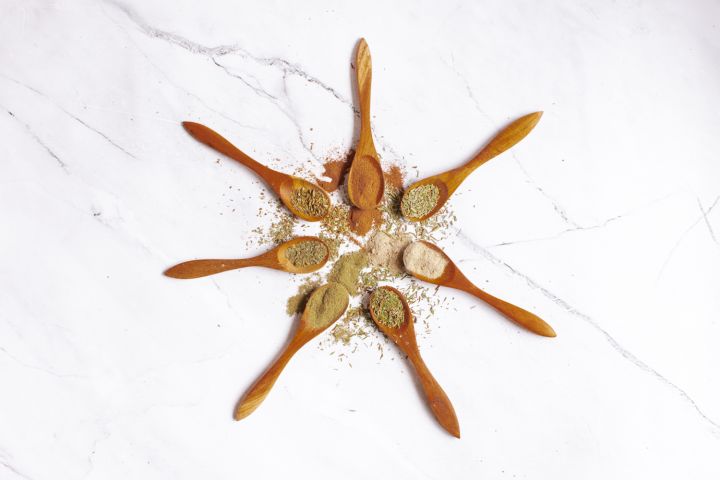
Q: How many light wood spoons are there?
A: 7